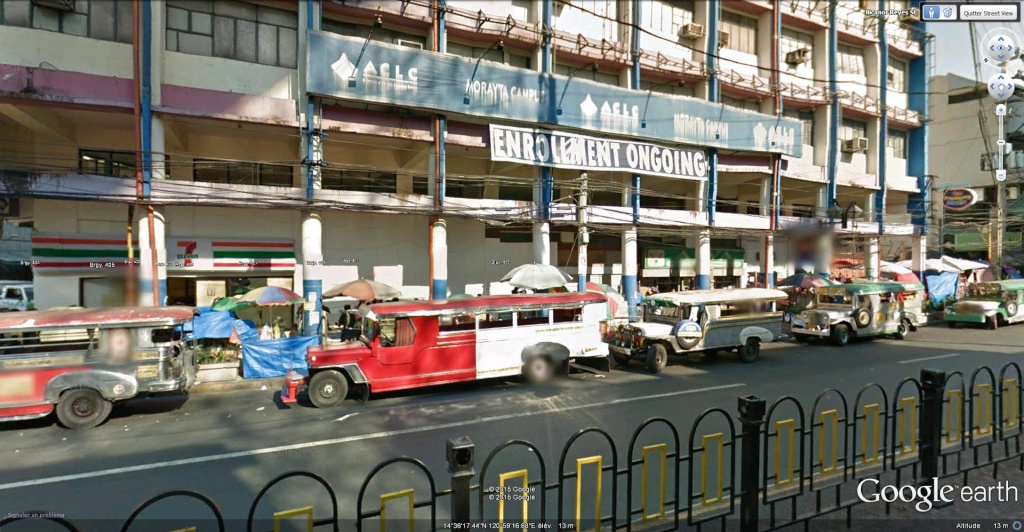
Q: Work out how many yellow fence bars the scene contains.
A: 14